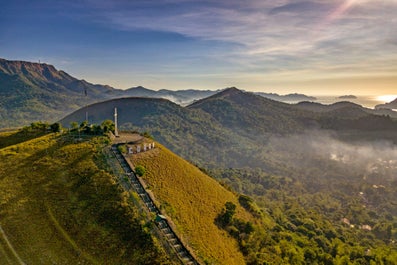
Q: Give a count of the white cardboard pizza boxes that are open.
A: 0